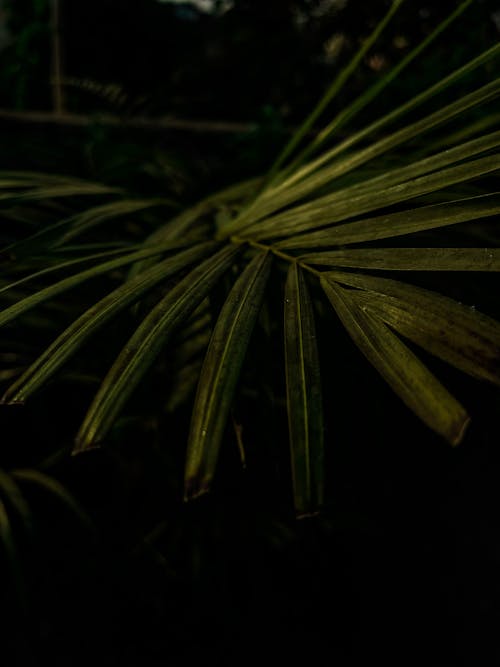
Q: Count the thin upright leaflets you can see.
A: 2